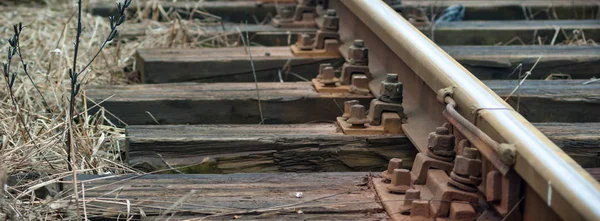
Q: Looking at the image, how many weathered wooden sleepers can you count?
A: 6